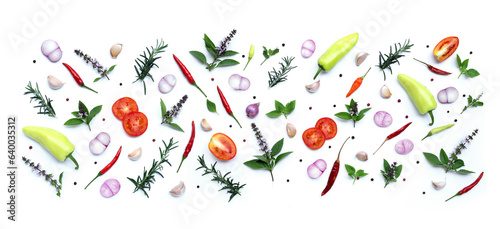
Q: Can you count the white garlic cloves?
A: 11